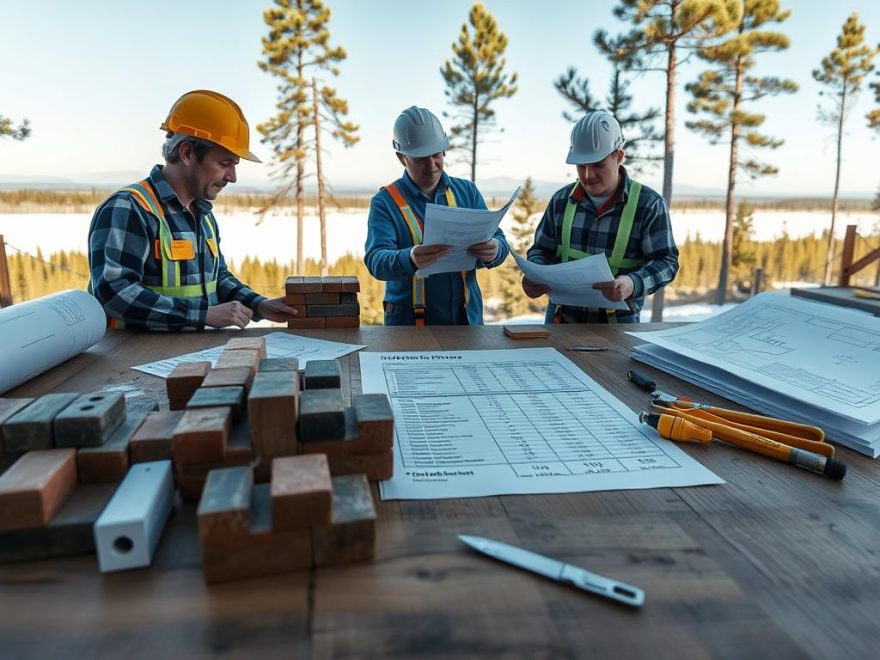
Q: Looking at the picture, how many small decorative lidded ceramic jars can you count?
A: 0